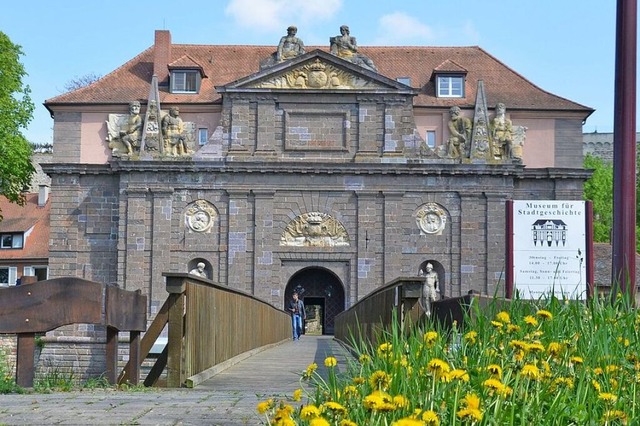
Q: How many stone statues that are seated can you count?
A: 6